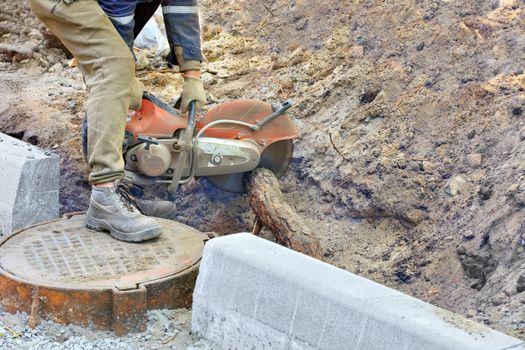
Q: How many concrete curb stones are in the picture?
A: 2